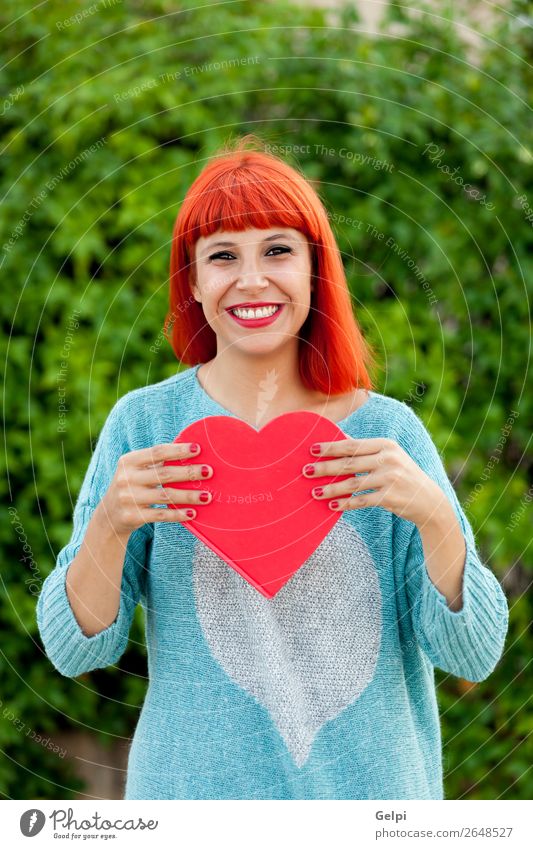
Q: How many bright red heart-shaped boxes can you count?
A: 1